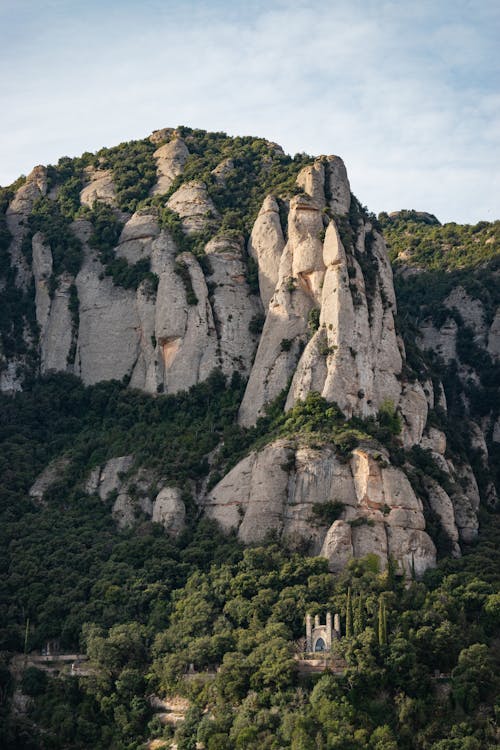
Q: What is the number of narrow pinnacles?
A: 4